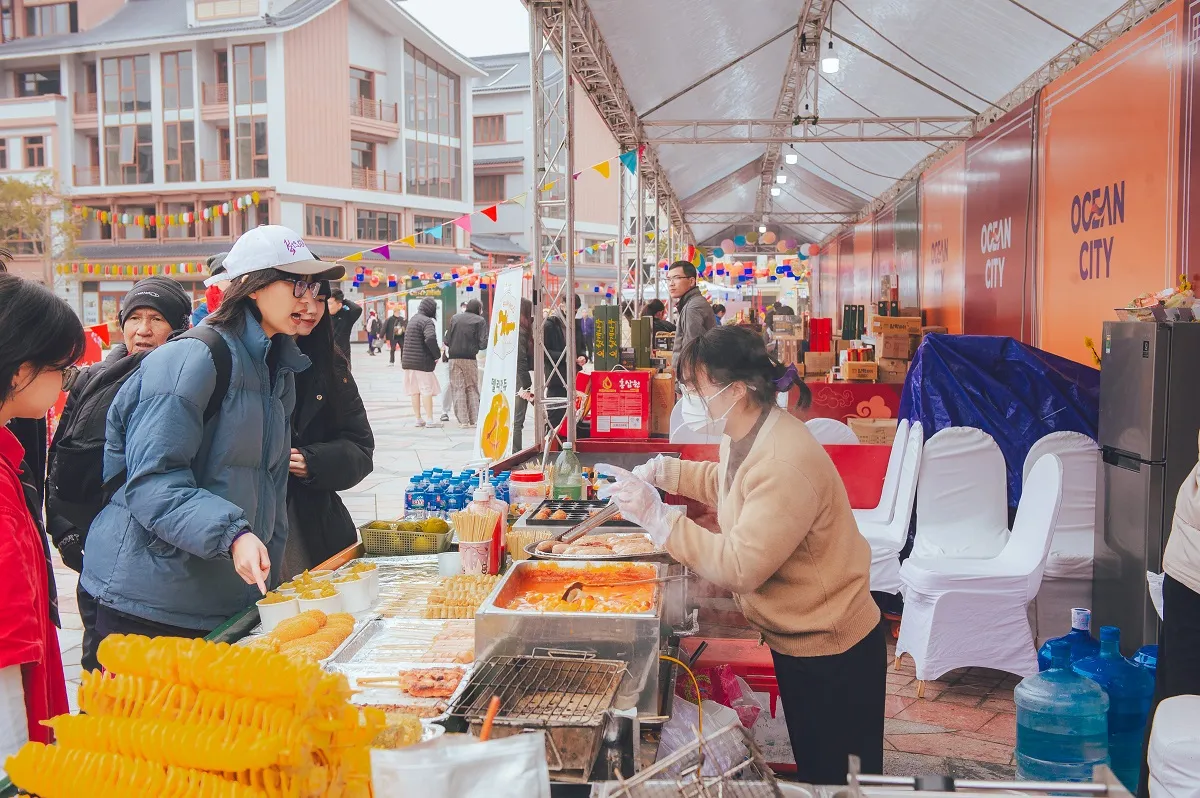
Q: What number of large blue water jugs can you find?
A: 4